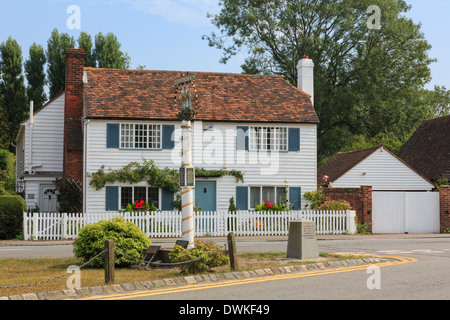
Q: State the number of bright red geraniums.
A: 2